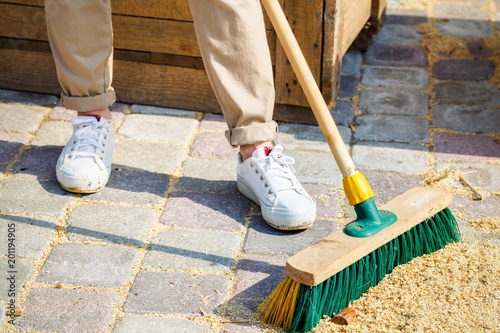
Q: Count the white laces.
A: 2